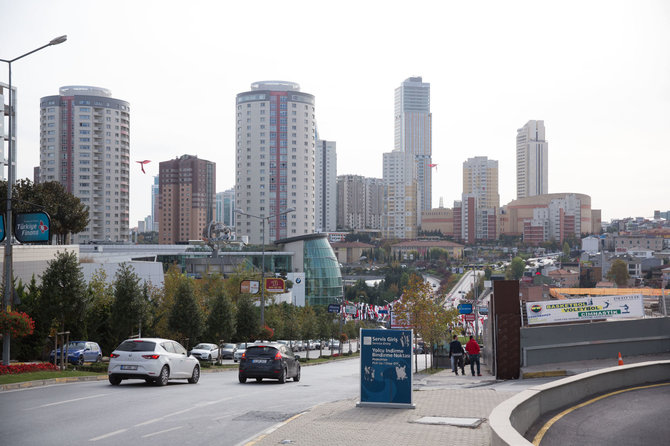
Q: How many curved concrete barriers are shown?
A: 1